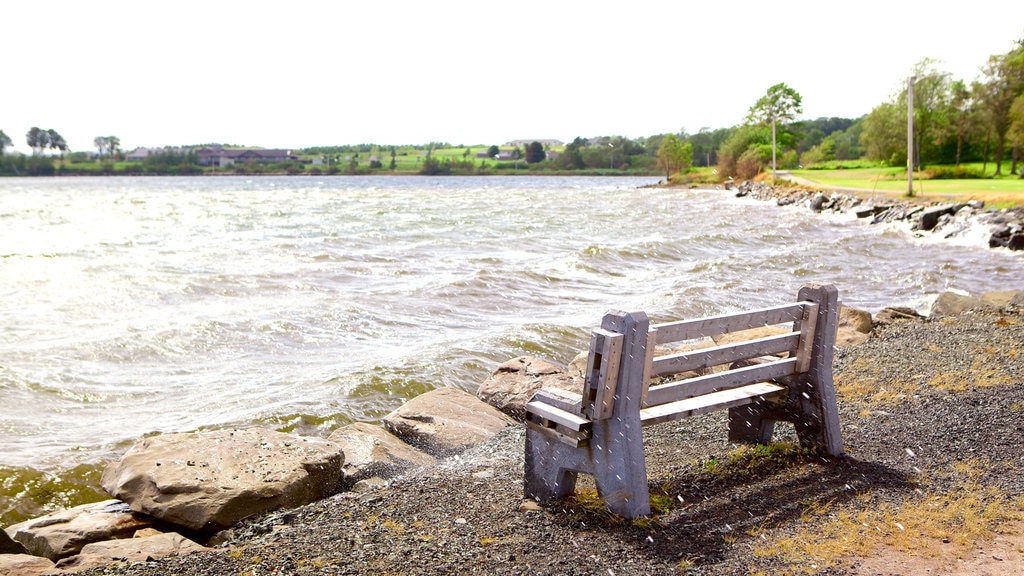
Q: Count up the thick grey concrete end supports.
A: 2